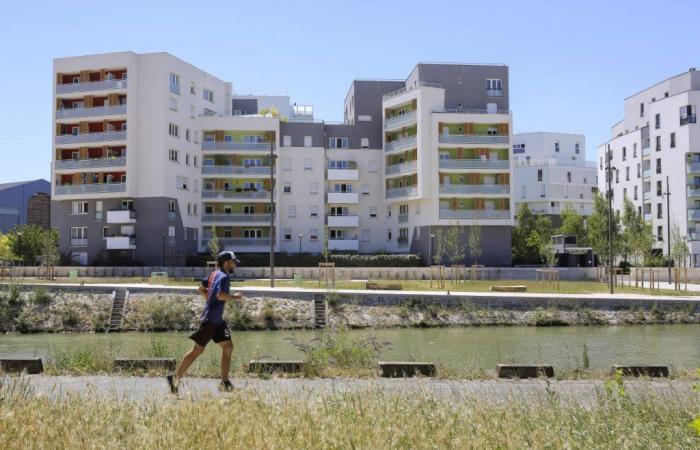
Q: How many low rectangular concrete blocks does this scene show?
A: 6